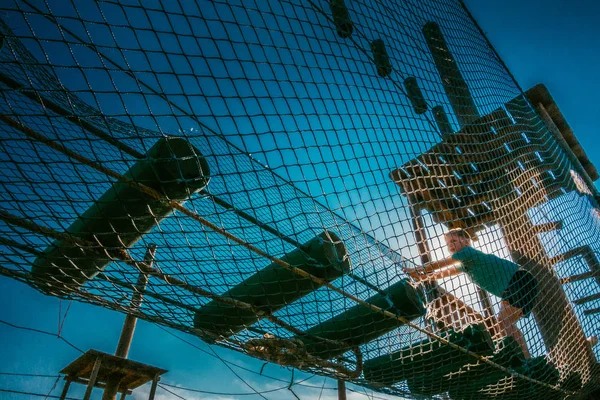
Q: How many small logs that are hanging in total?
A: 4